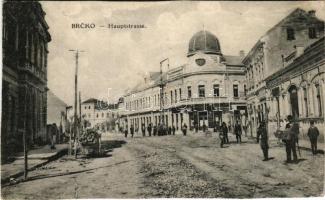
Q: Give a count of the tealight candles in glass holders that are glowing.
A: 0